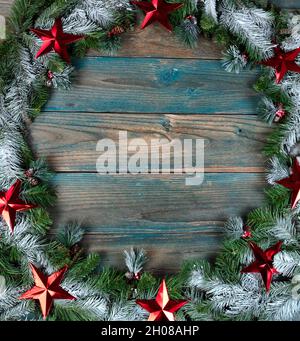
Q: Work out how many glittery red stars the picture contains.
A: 8